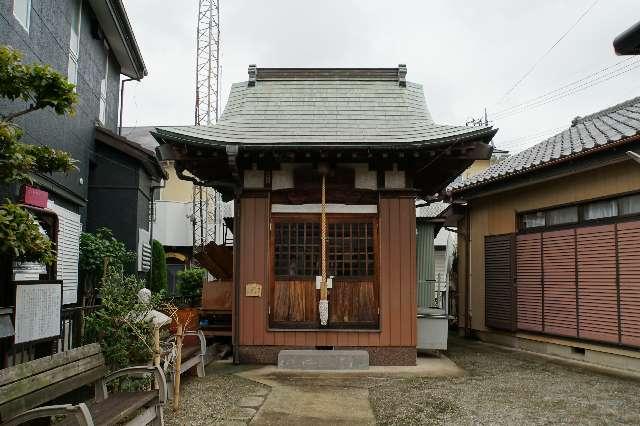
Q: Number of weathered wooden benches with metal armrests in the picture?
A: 2